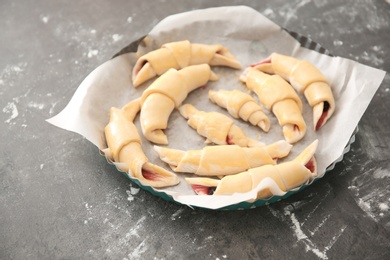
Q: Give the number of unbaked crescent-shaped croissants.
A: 9